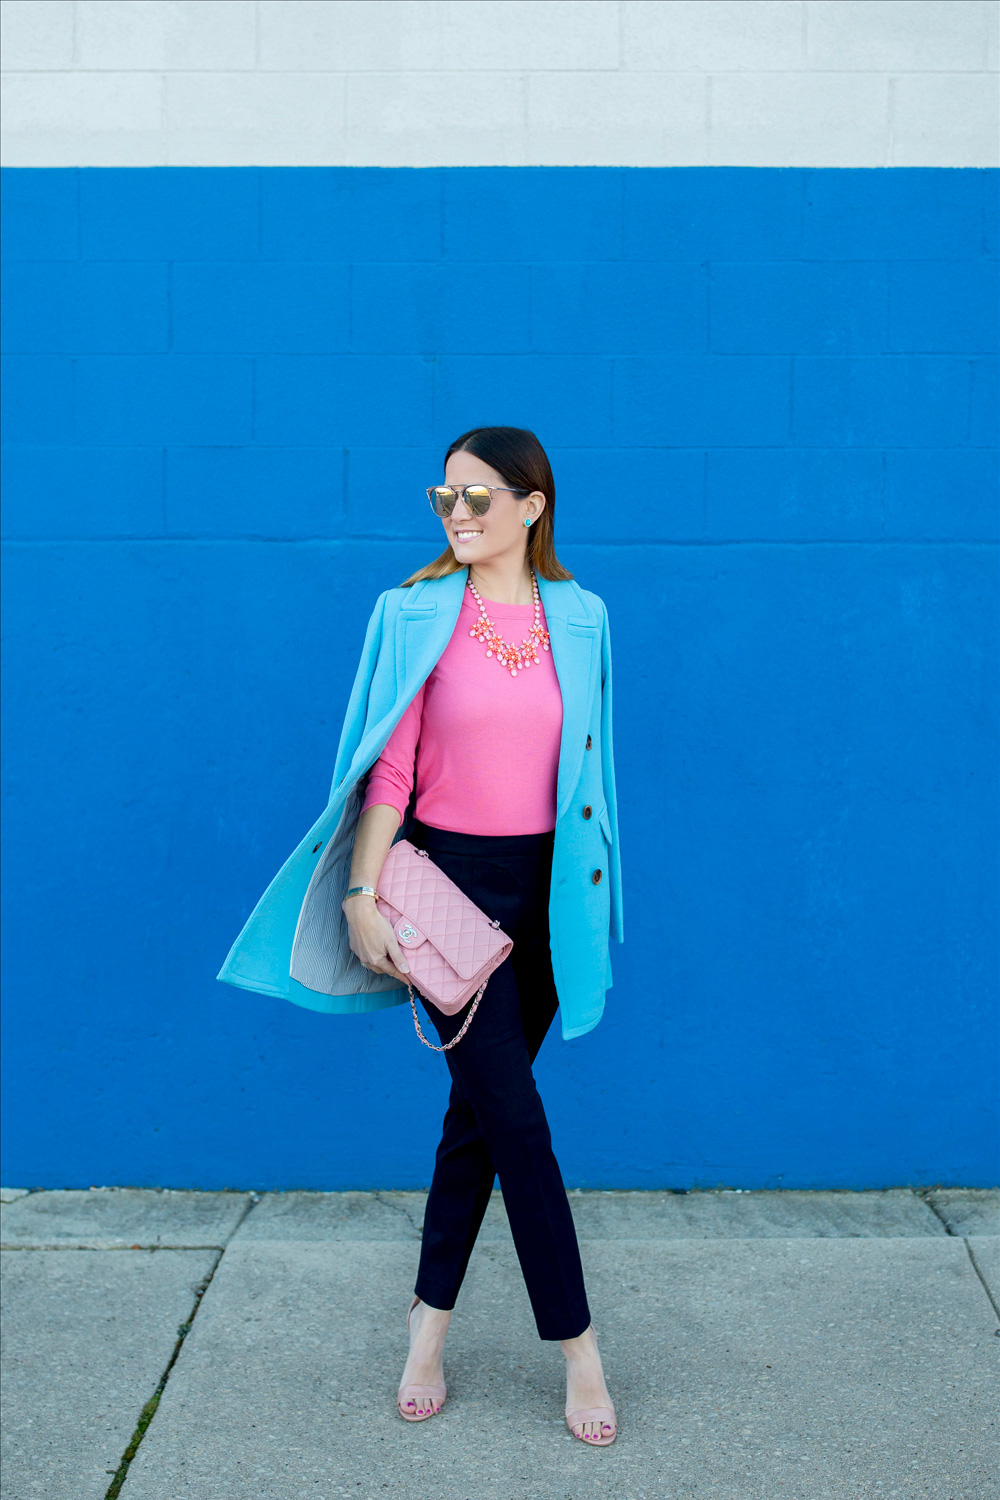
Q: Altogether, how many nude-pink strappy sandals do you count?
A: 2